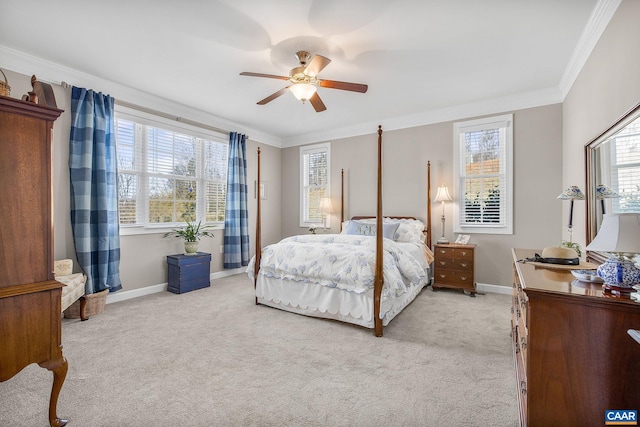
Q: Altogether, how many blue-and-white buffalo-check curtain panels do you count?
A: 2